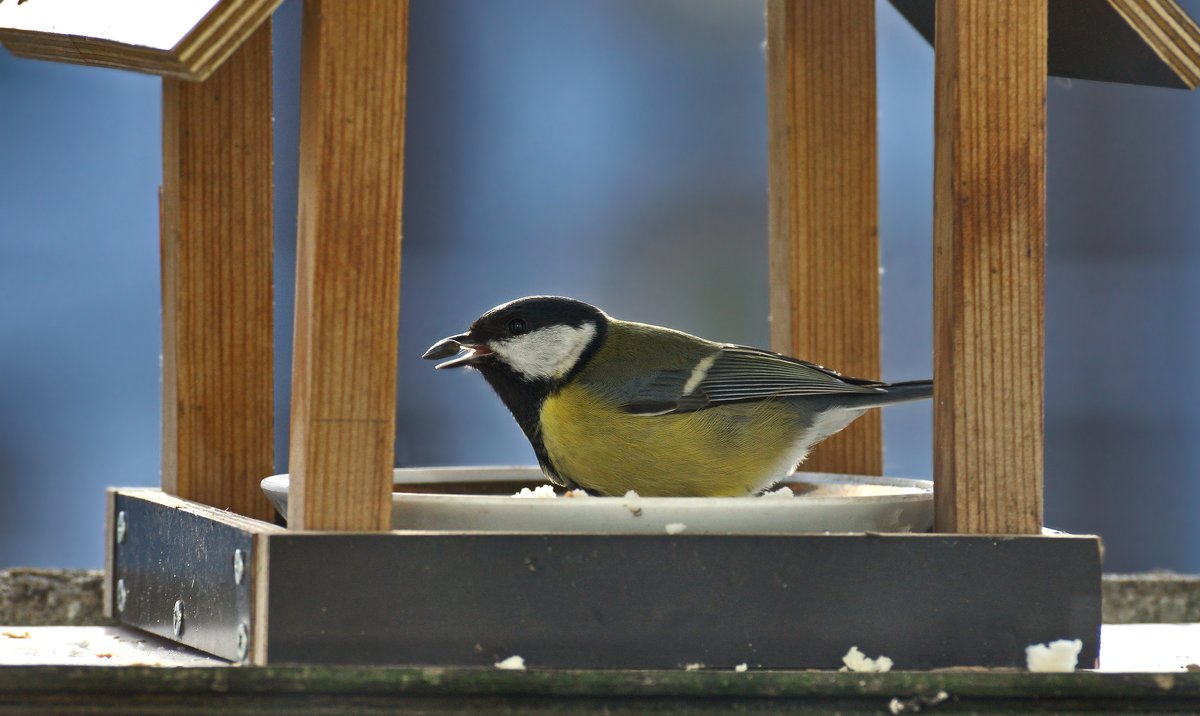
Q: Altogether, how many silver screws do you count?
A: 5